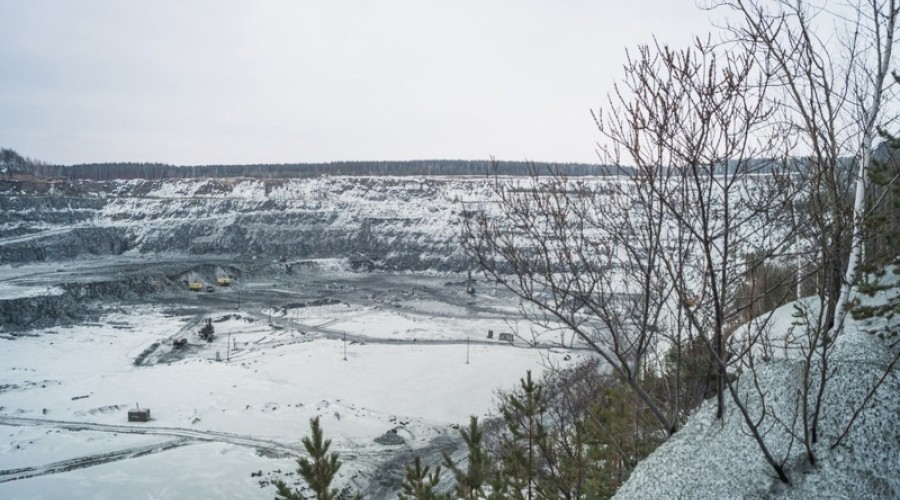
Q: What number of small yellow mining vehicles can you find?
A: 2